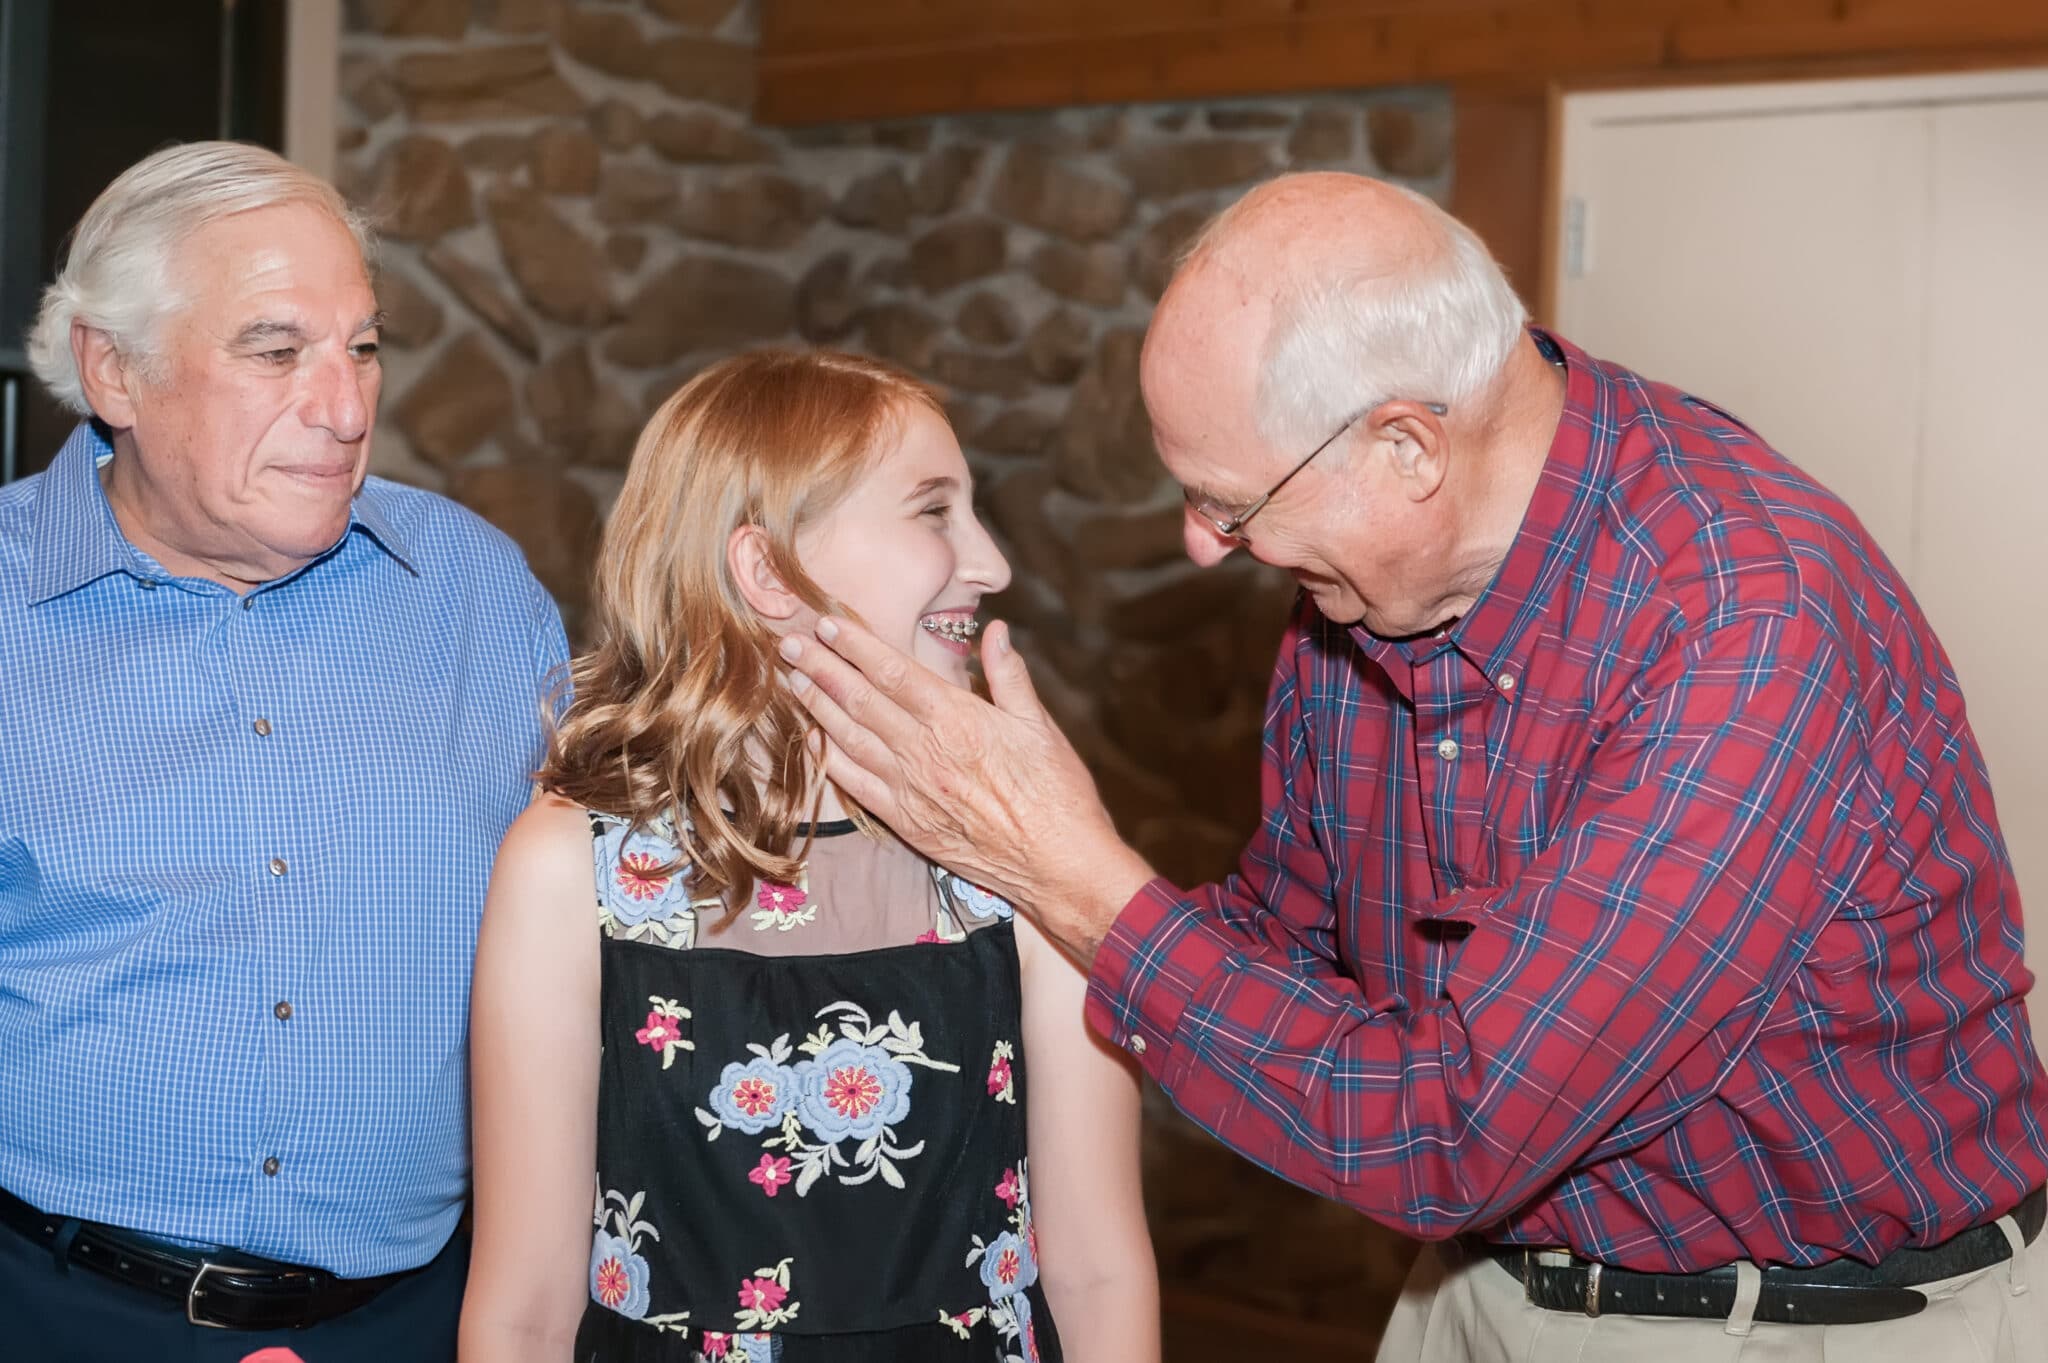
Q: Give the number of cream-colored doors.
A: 2